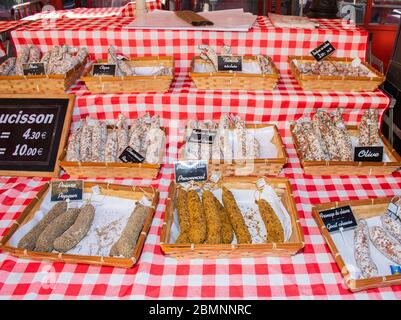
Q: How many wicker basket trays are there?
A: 10